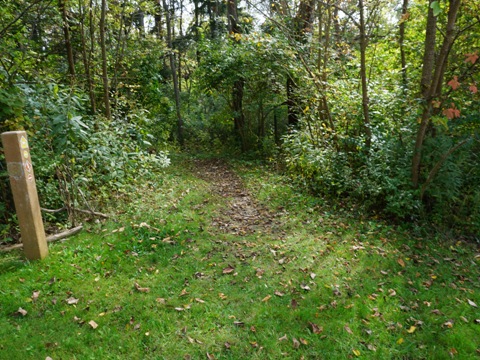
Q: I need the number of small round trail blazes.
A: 2